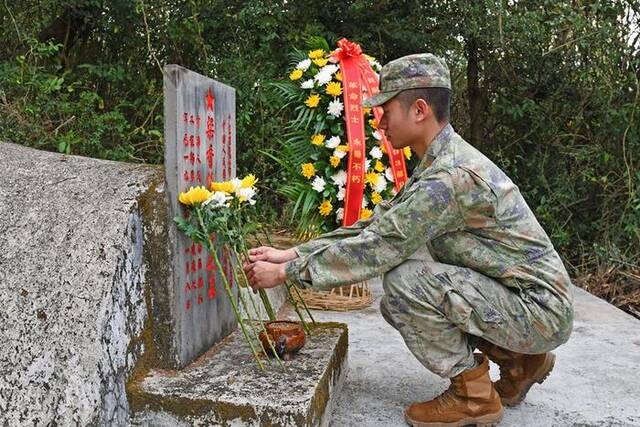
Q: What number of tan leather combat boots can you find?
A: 2